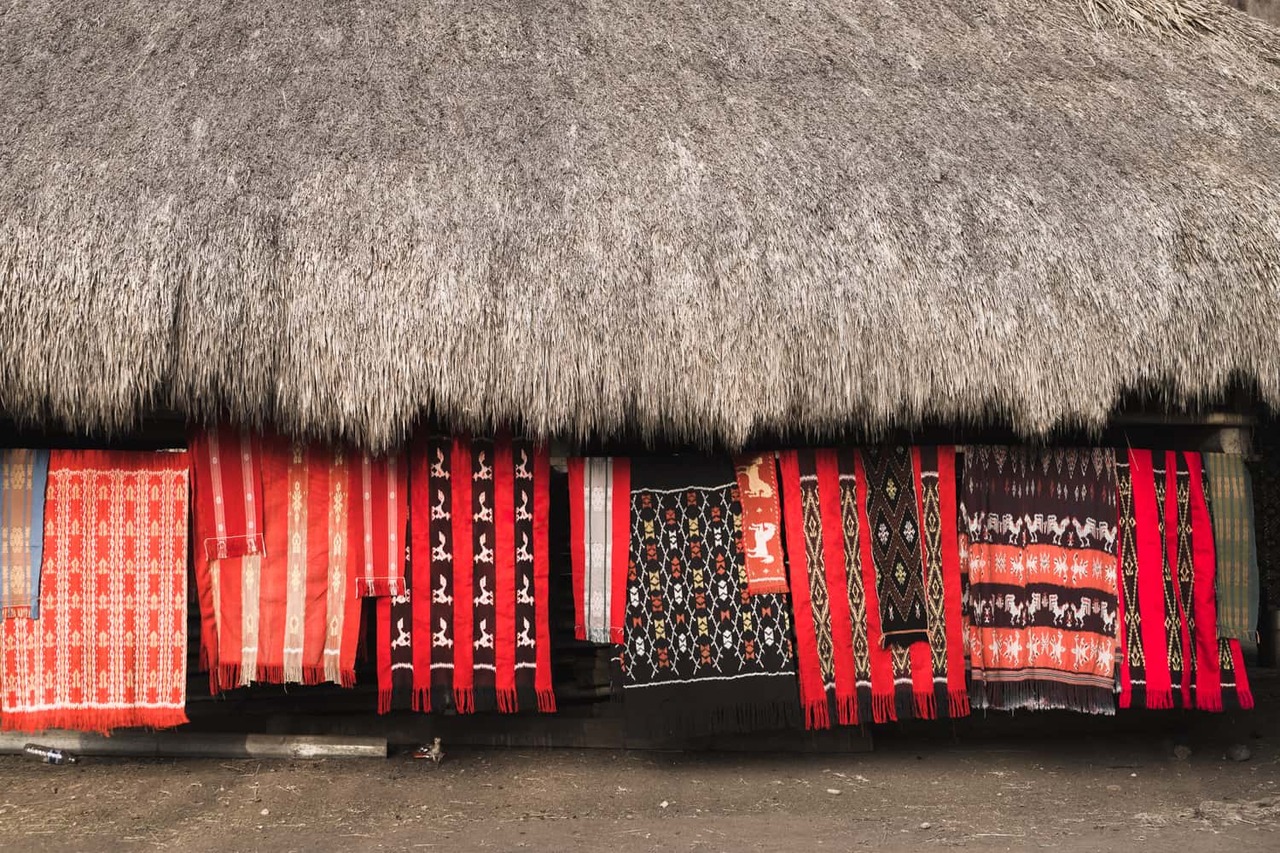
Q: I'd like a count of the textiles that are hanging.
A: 14